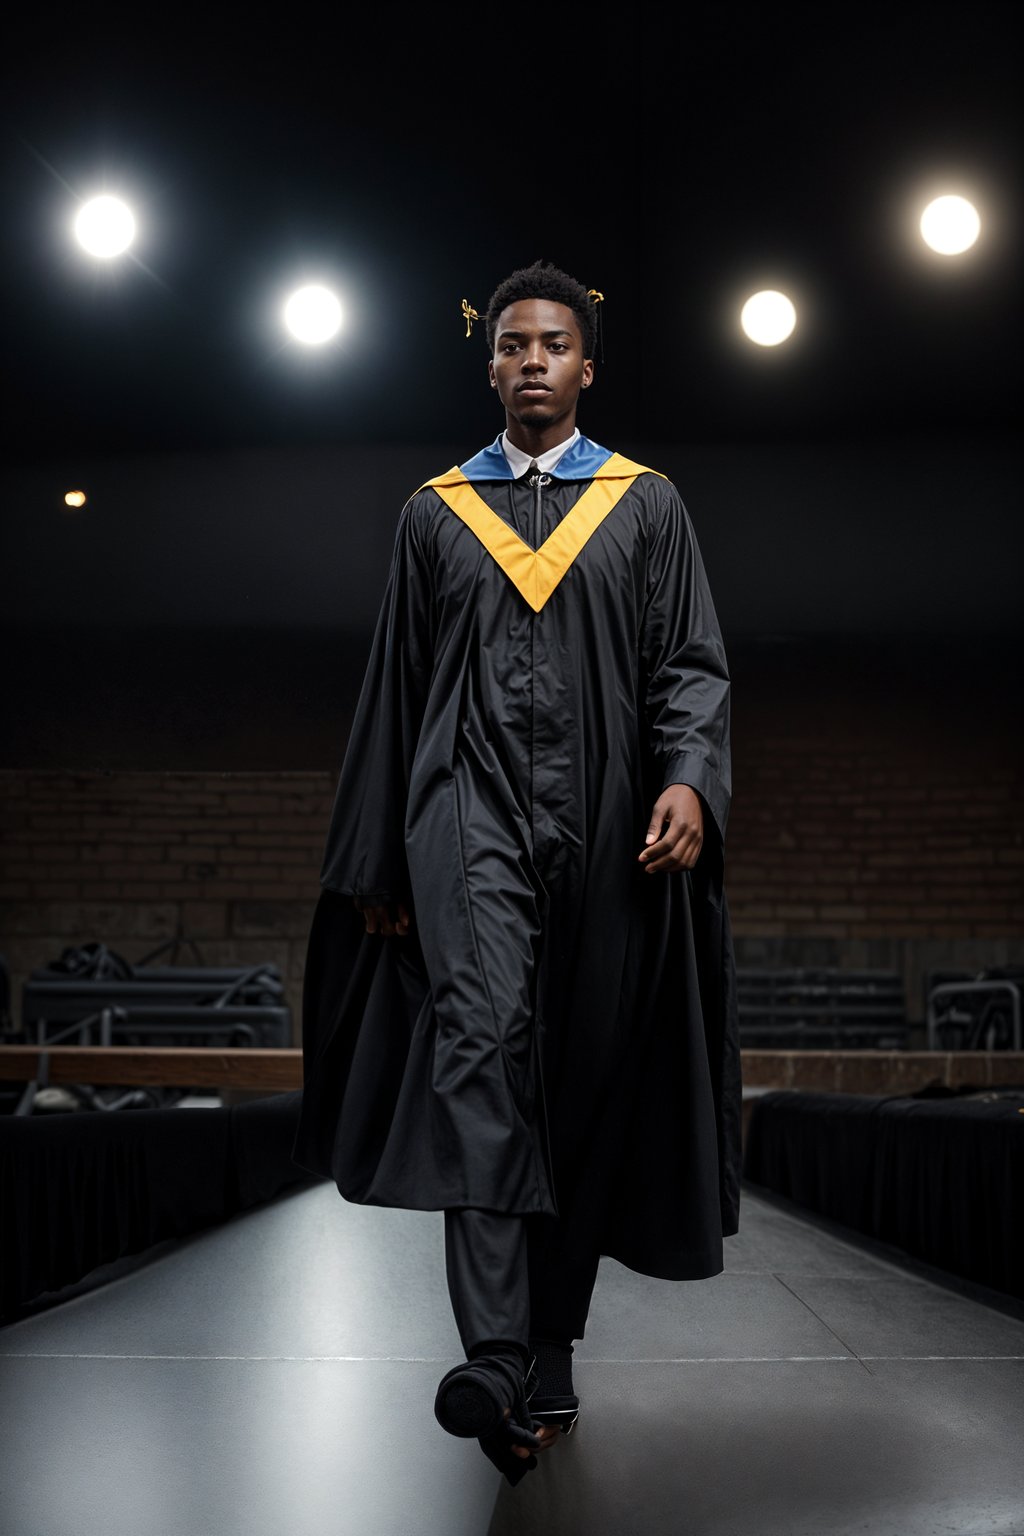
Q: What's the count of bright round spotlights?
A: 4